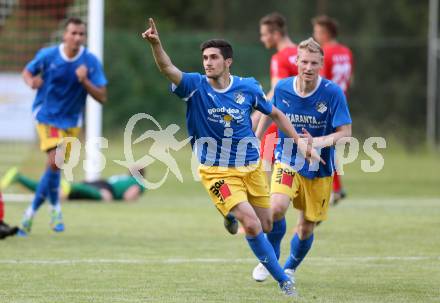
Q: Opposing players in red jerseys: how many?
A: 2